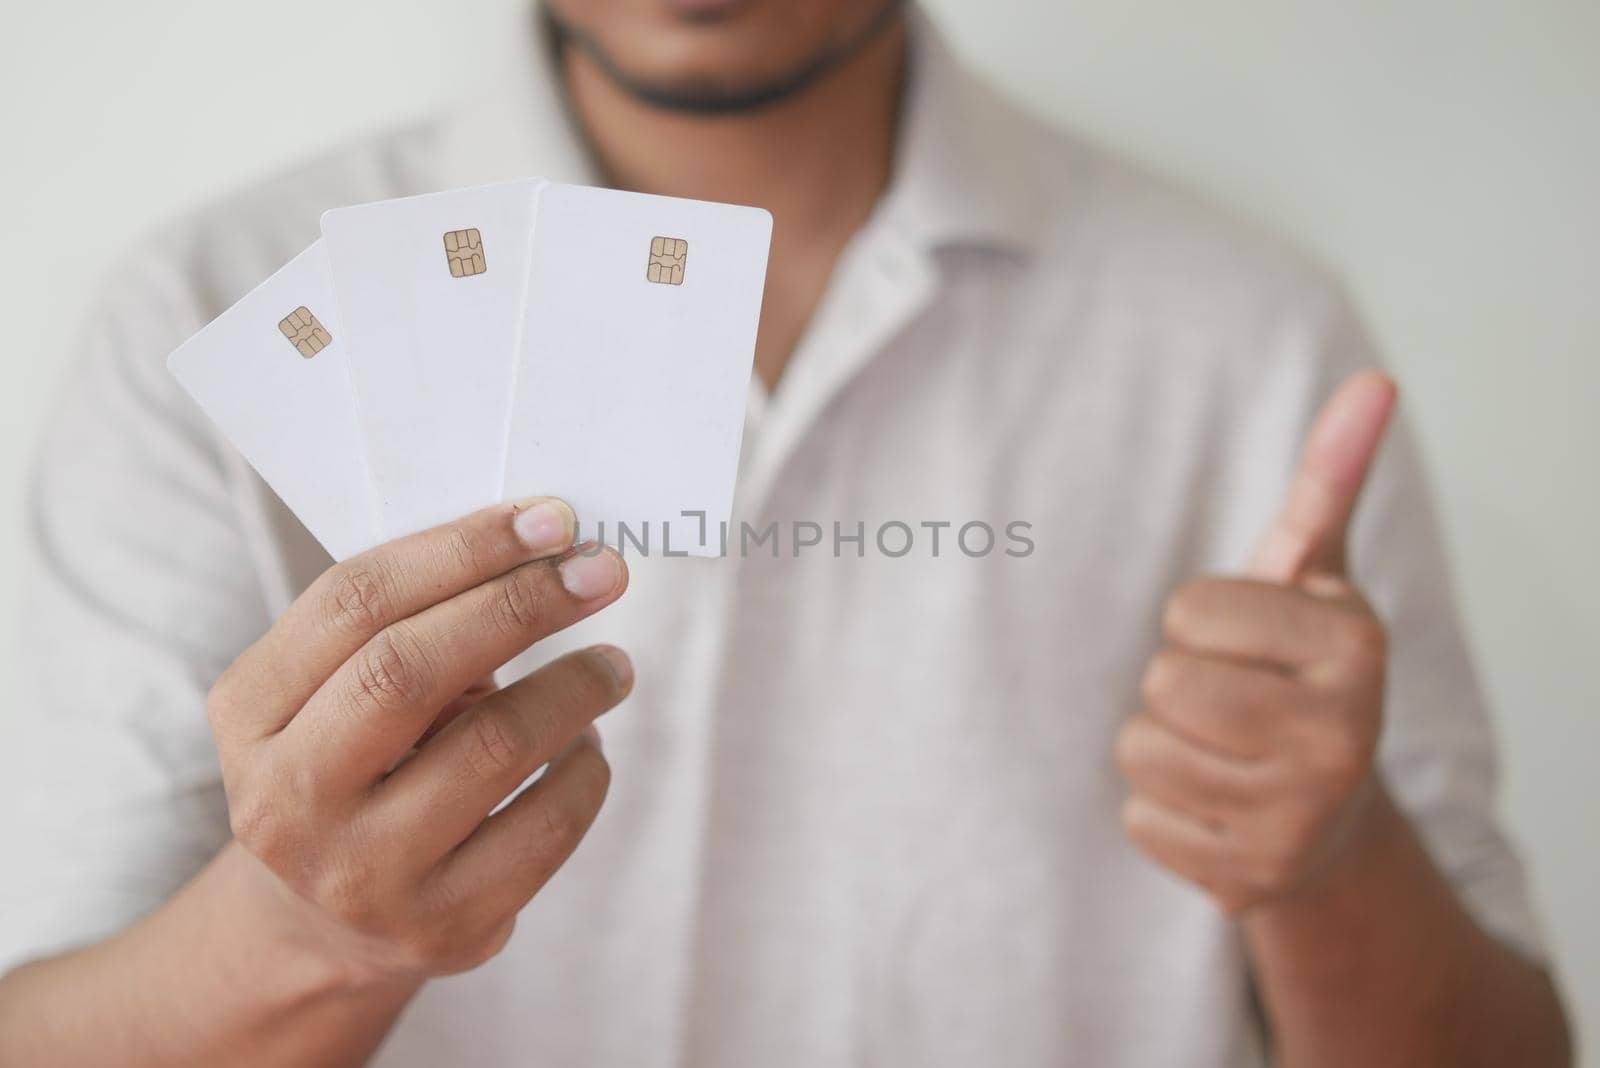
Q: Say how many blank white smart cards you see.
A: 3